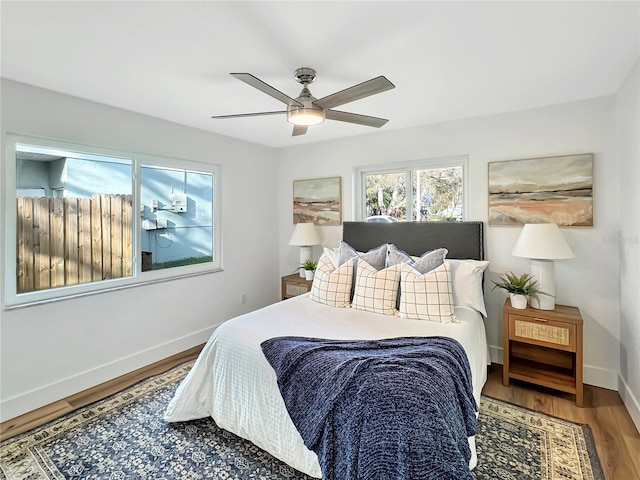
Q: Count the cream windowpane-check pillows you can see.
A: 3